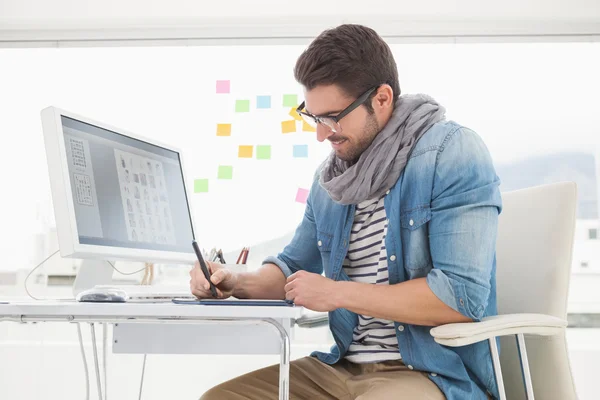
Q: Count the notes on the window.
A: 14